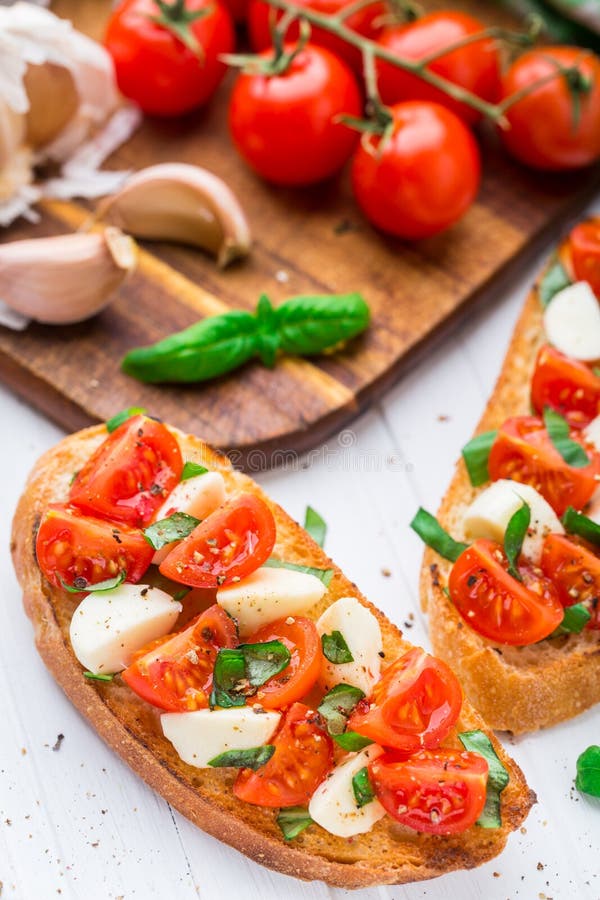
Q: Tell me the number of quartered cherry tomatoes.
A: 13